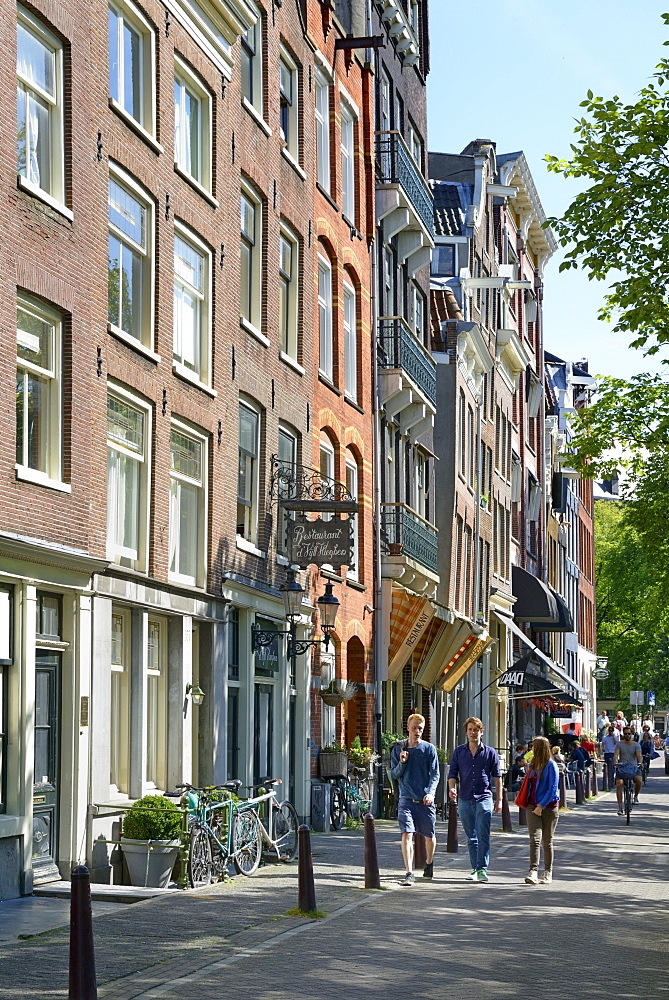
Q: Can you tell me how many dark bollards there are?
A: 14